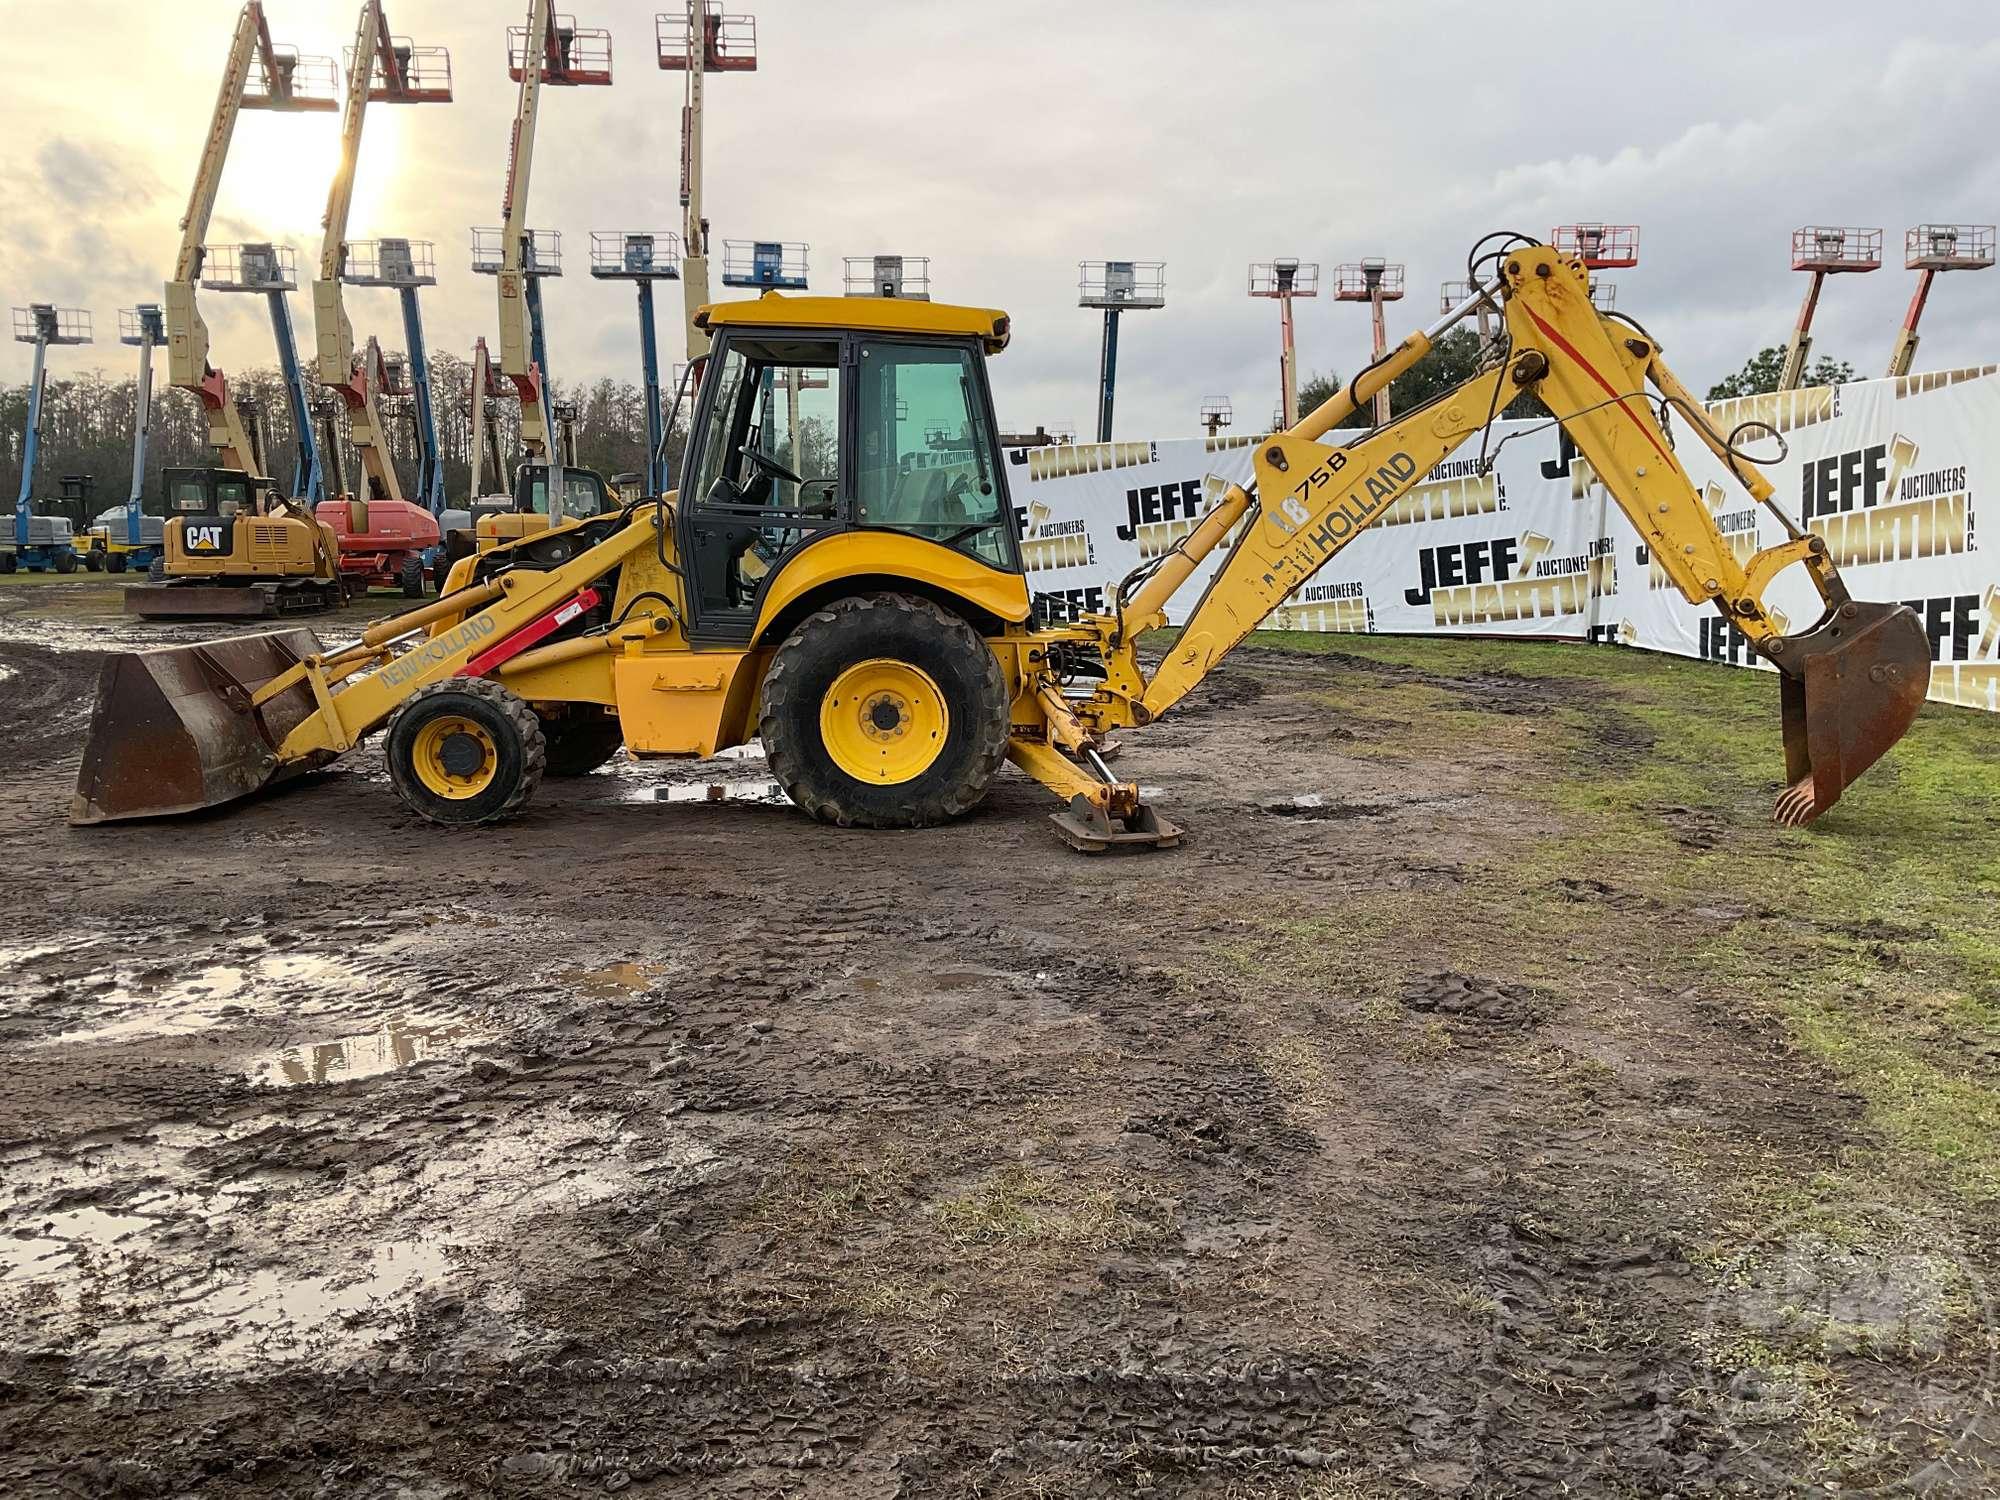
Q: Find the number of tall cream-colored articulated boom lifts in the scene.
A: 4